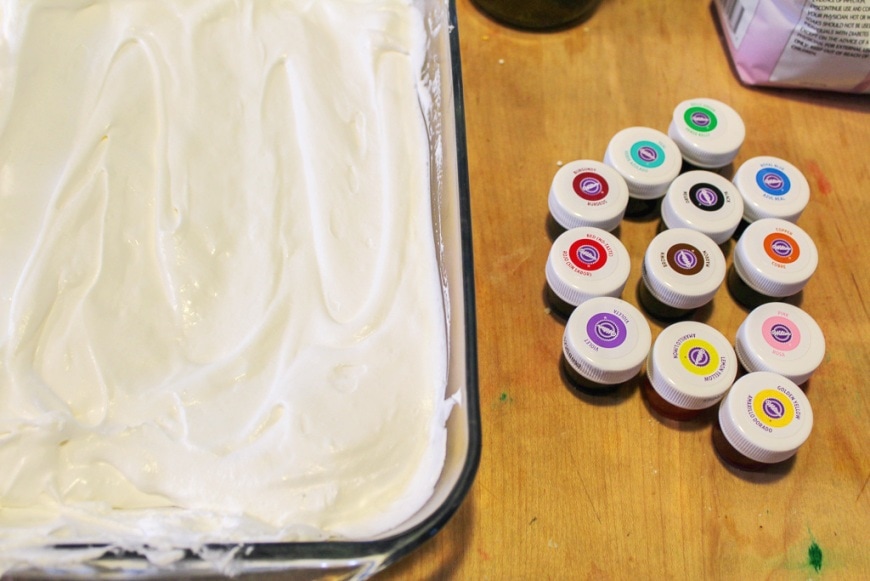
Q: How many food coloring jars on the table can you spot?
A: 12